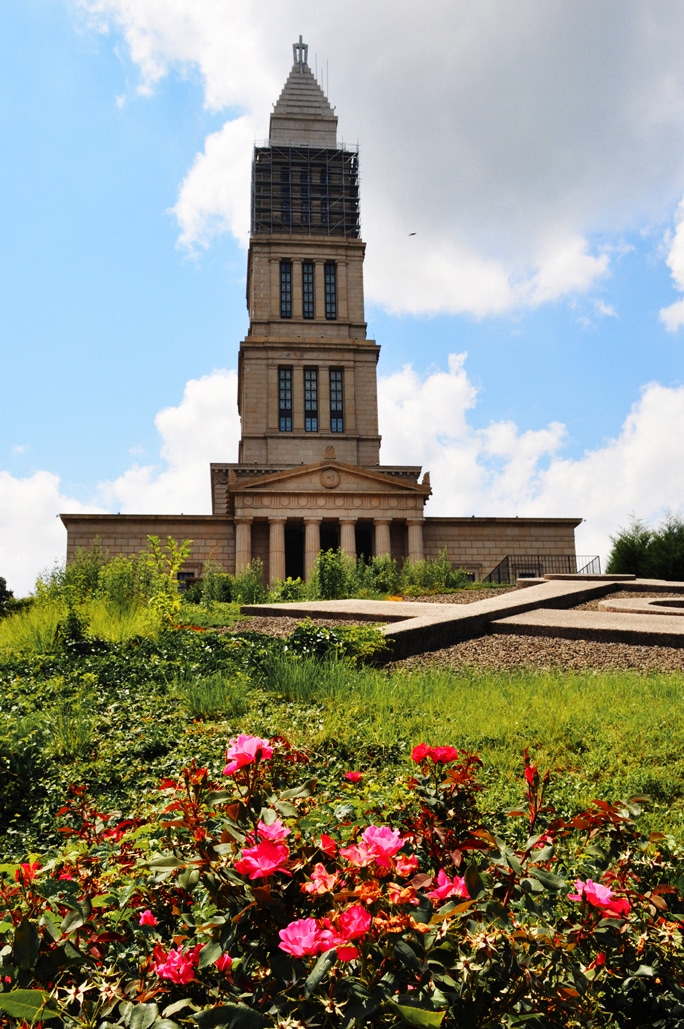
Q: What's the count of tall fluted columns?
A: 6